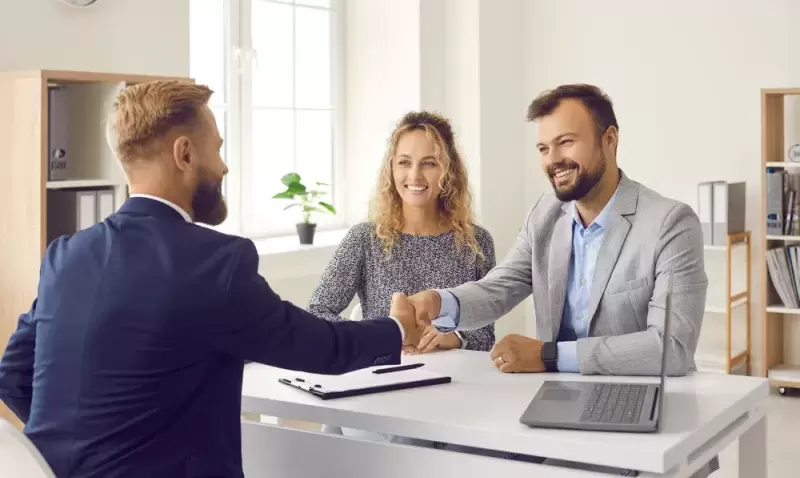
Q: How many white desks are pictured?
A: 1